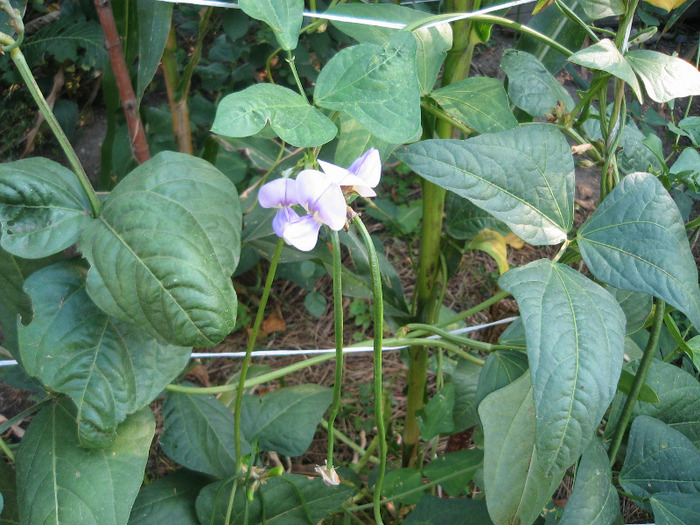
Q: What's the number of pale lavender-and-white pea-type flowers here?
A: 3